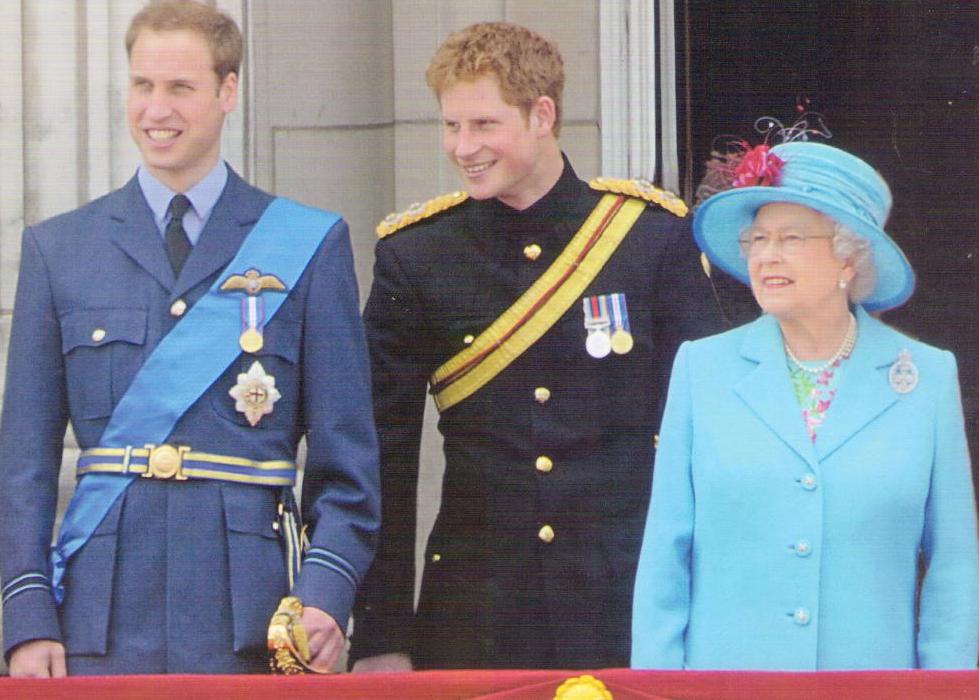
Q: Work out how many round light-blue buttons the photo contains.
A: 3